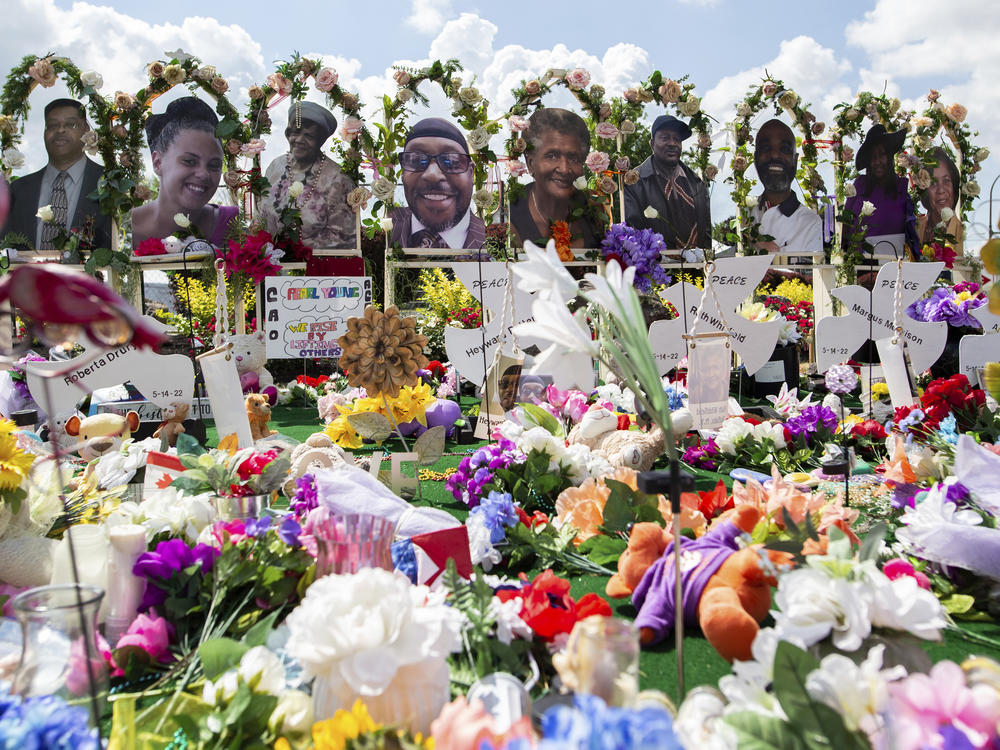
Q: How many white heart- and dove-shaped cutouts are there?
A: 5